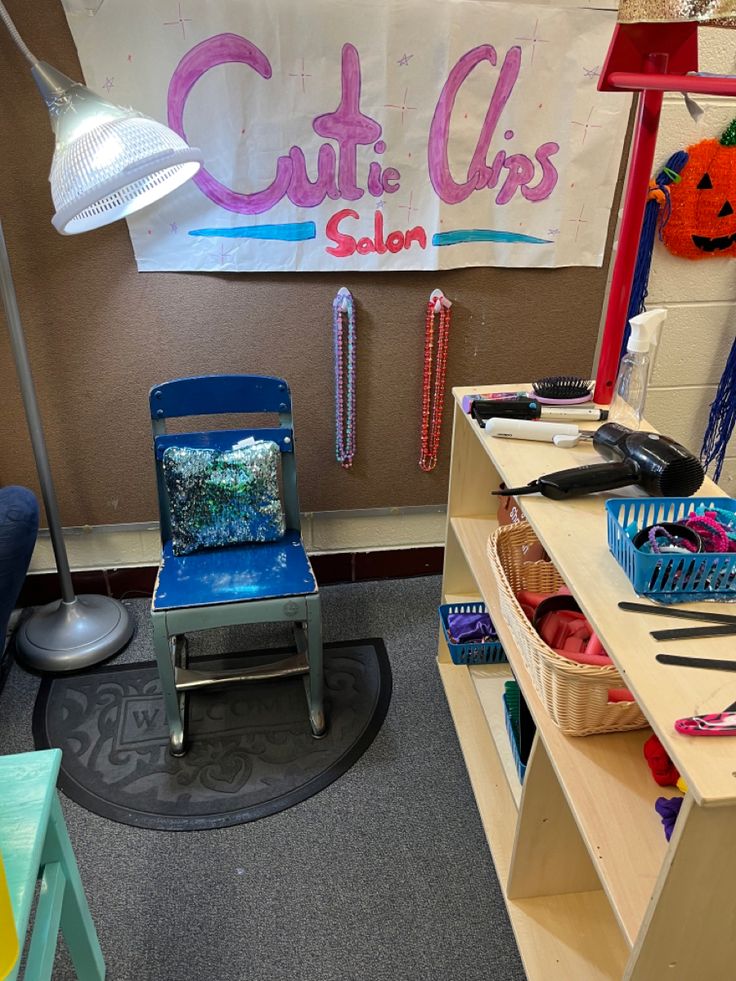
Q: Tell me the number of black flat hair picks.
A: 3